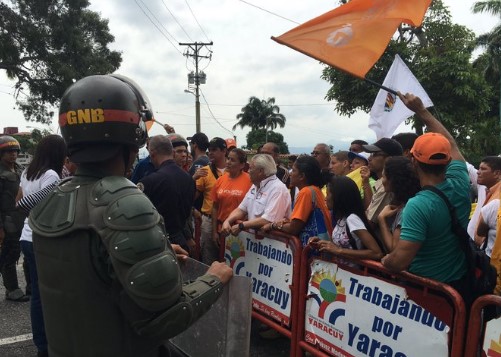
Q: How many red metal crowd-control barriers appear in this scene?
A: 3